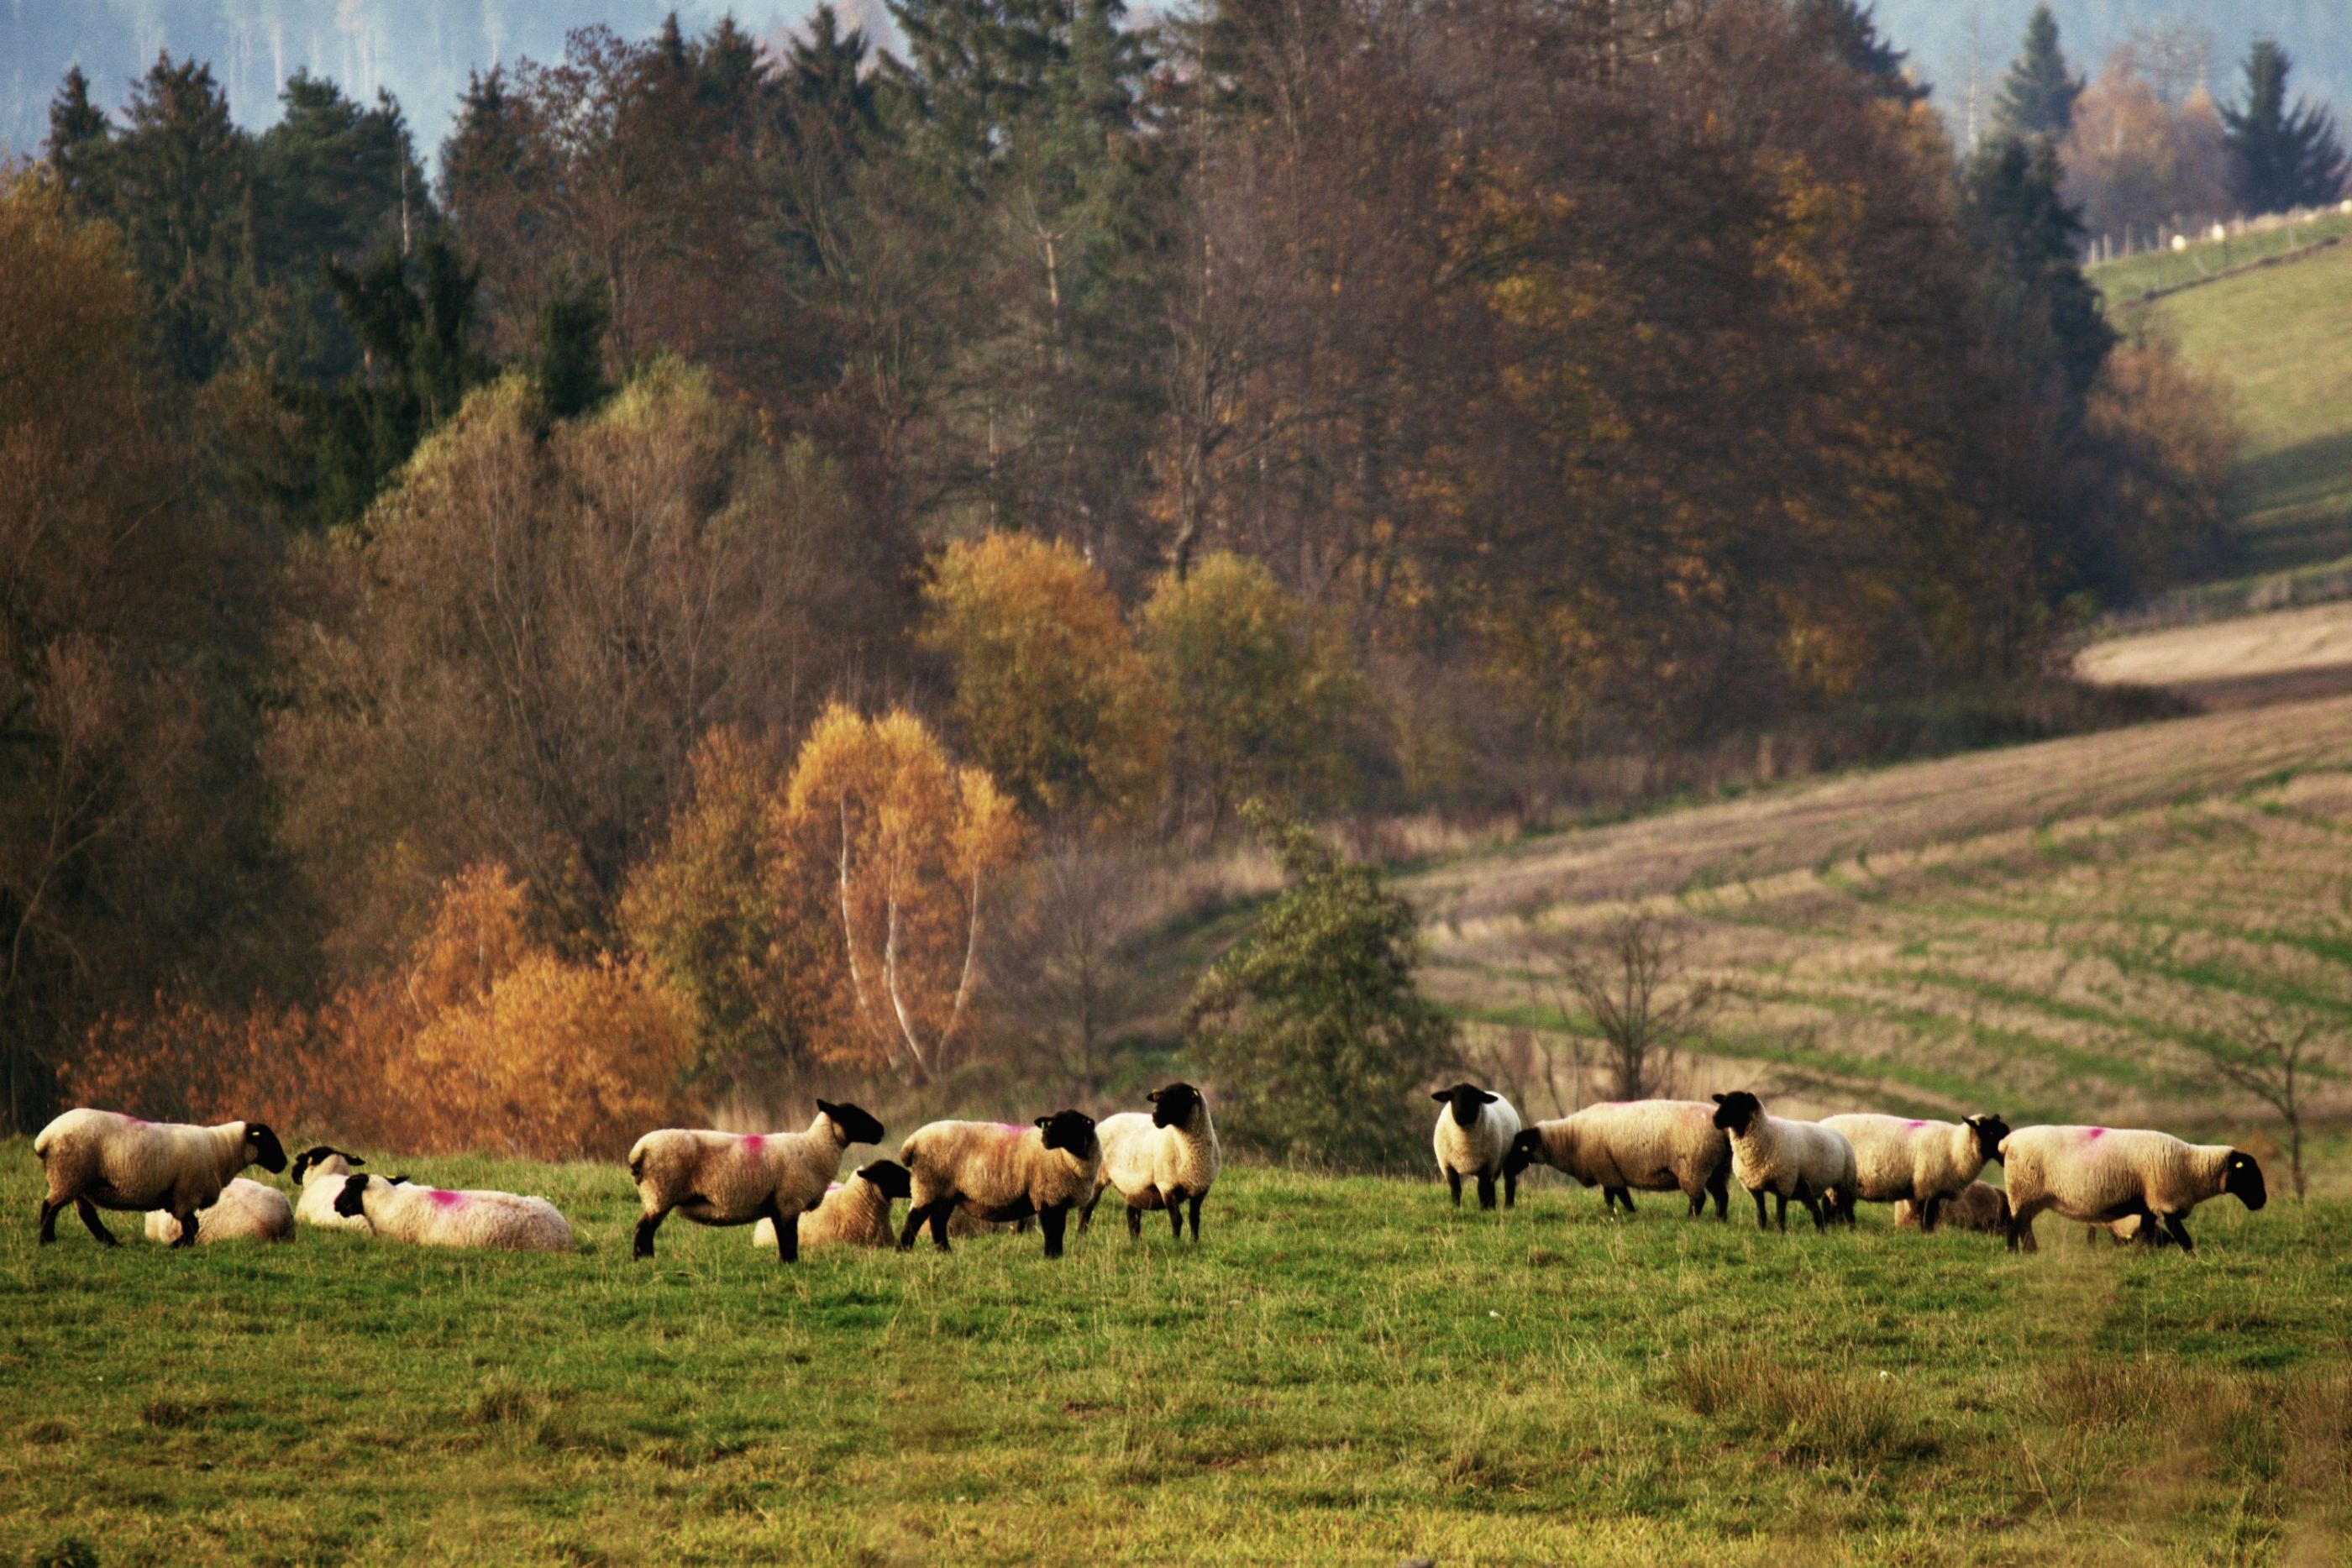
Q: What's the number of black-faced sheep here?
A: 12